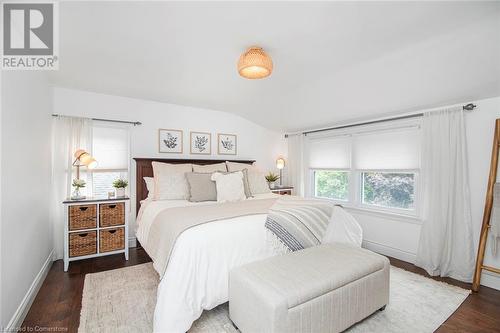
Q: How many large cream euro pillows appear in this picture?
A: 3